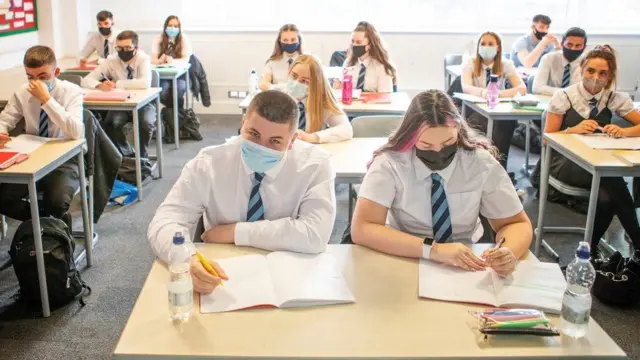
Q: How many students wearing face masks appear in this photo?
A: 13